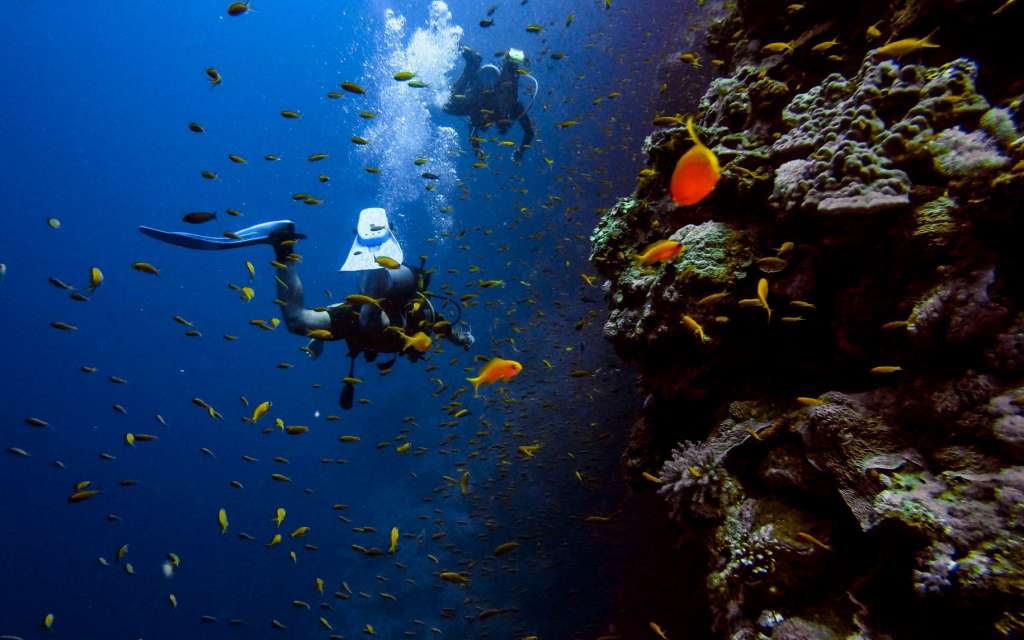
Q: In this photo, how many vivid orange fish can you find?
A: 3